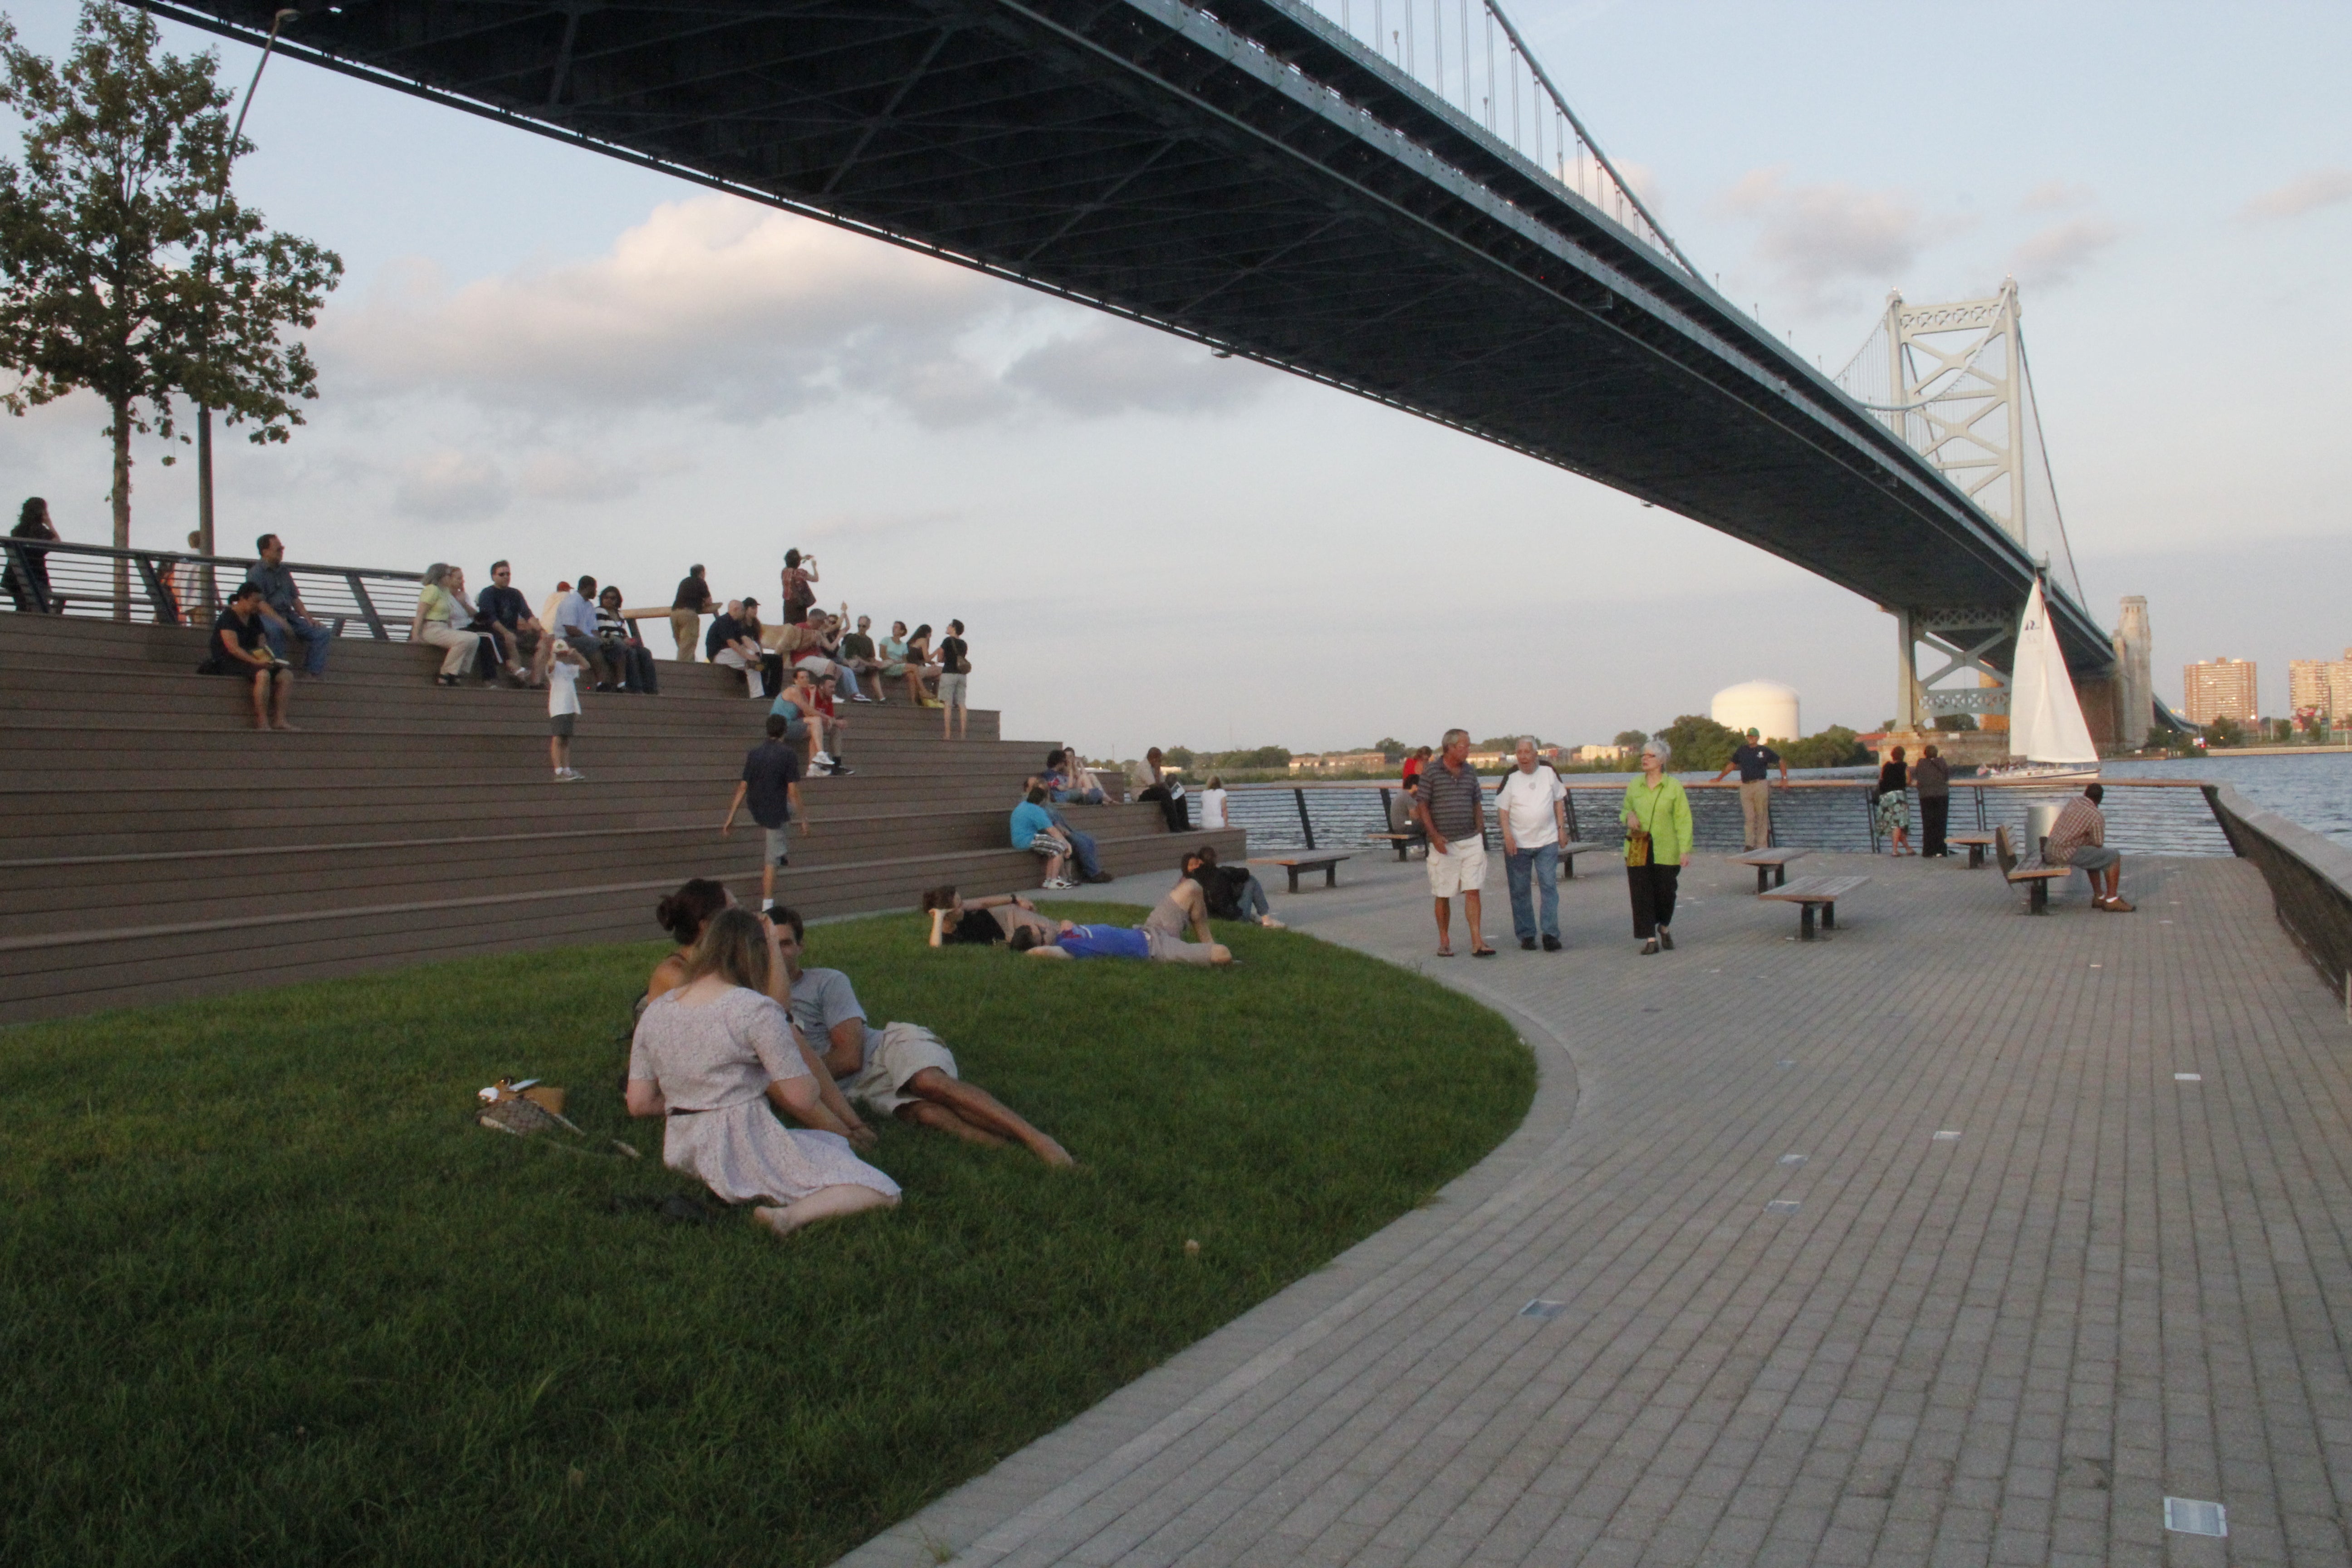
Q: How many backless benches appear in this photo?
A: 6